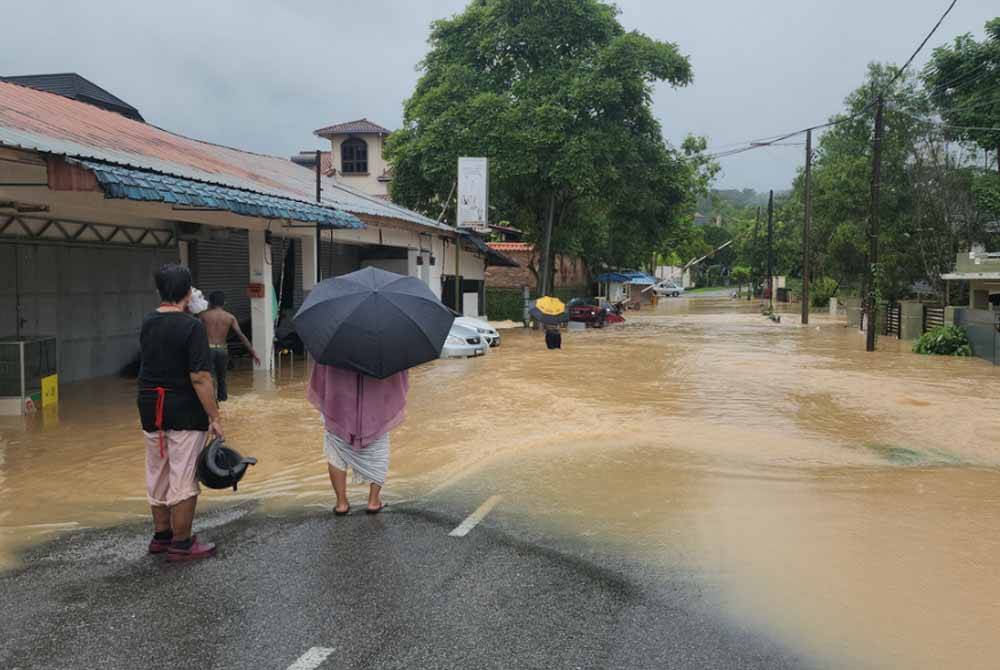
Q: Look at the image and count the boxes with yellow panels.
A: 1